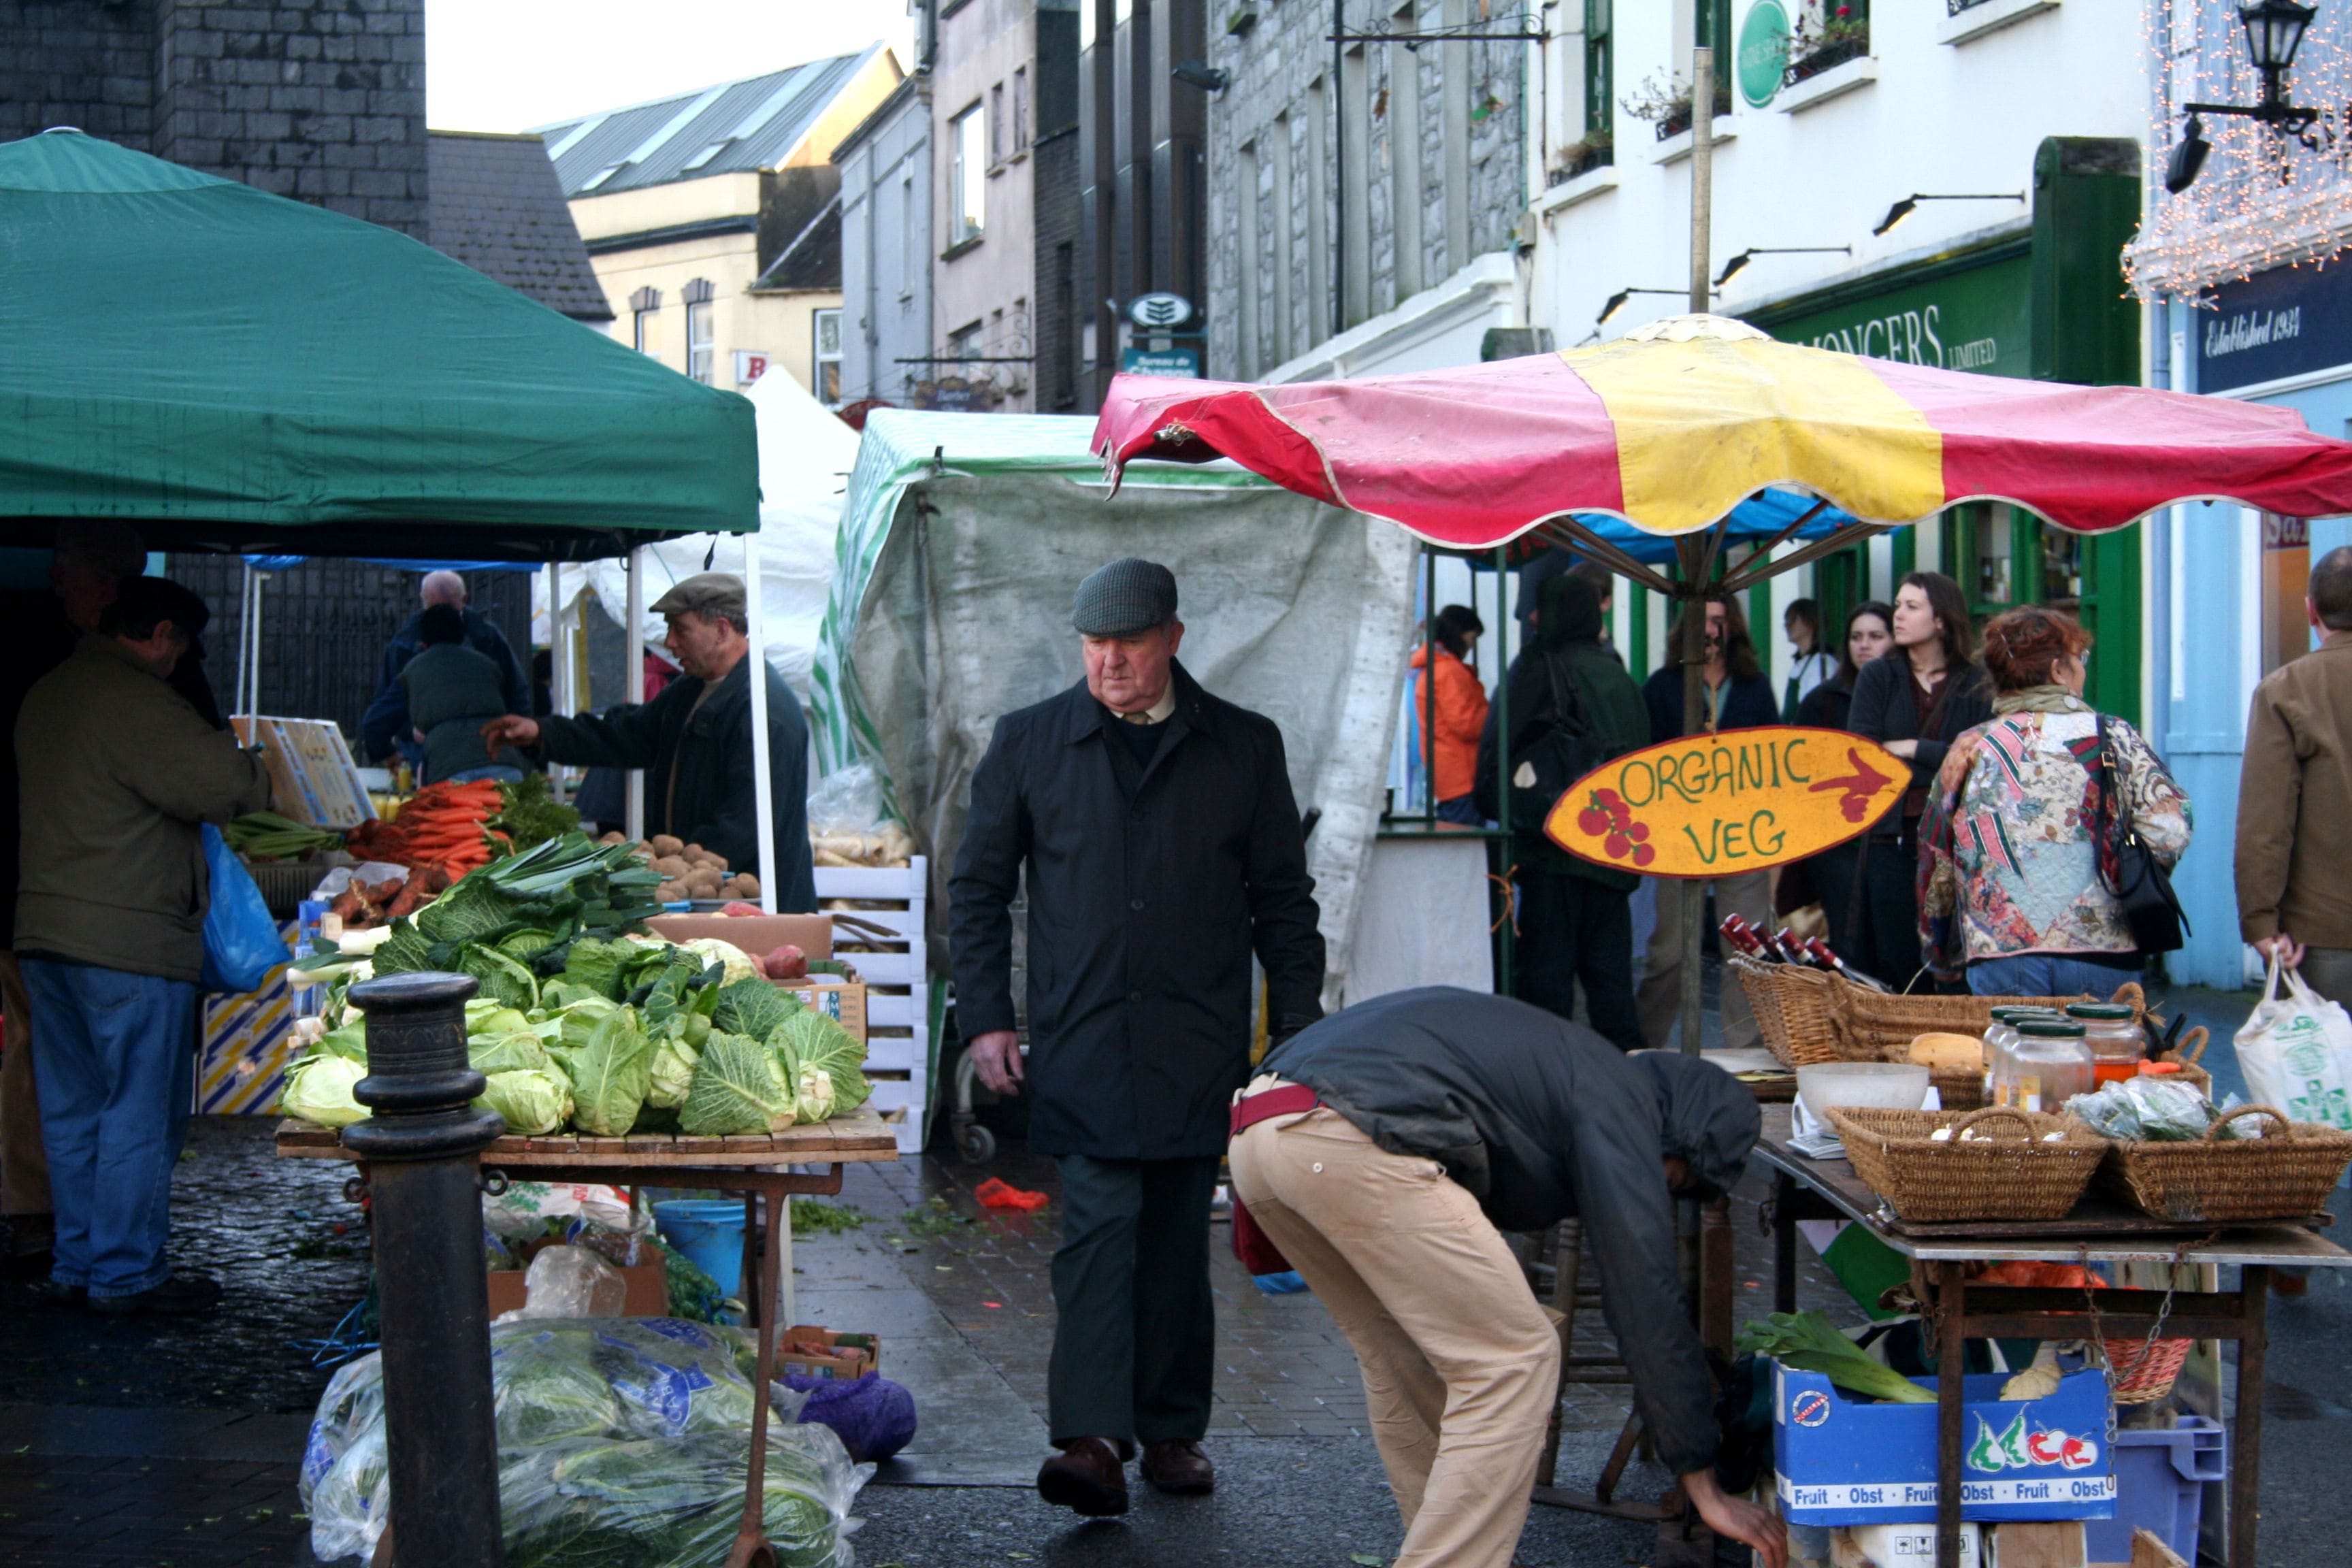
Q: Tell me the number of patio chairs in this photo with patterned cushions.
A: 0